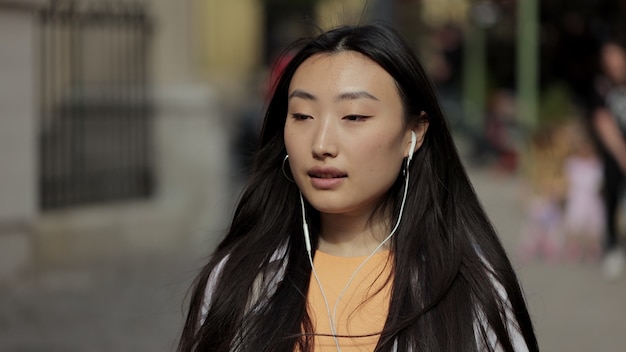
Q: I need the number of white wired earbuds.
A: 1